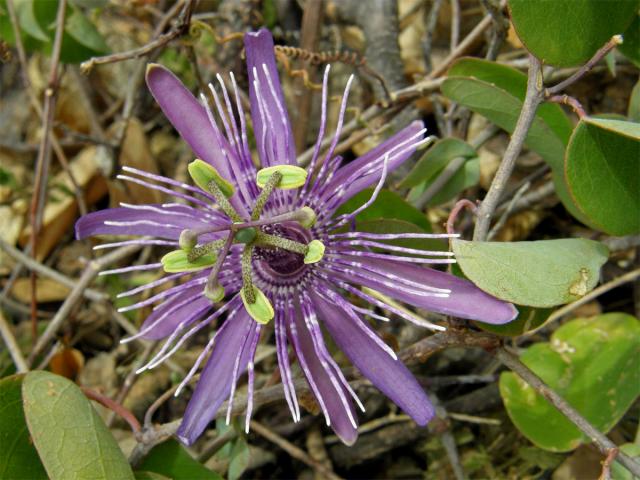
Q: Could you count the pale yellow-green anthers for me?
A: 5